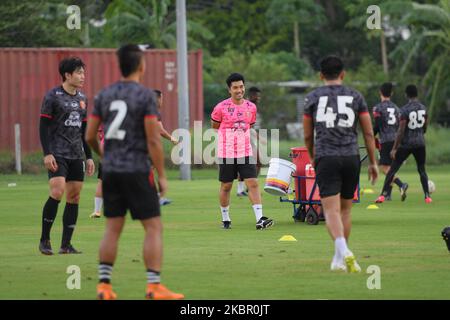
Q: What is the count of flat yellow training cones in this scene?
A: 3